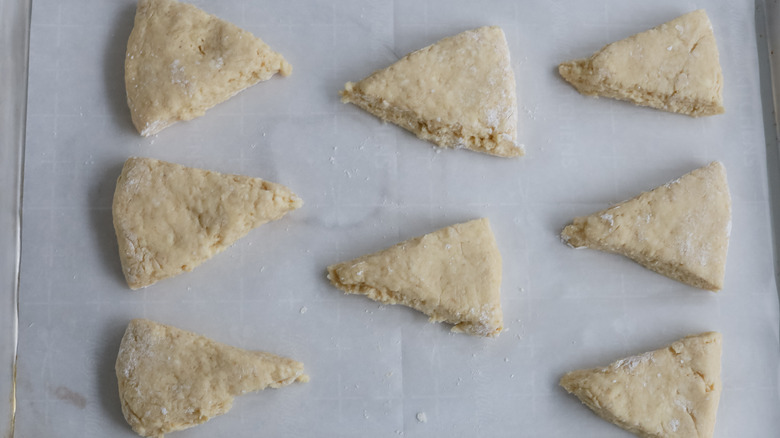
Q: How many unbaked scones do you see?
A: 8